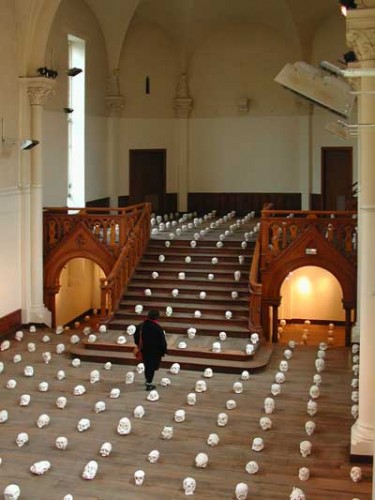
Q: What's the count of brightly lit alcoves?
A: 2